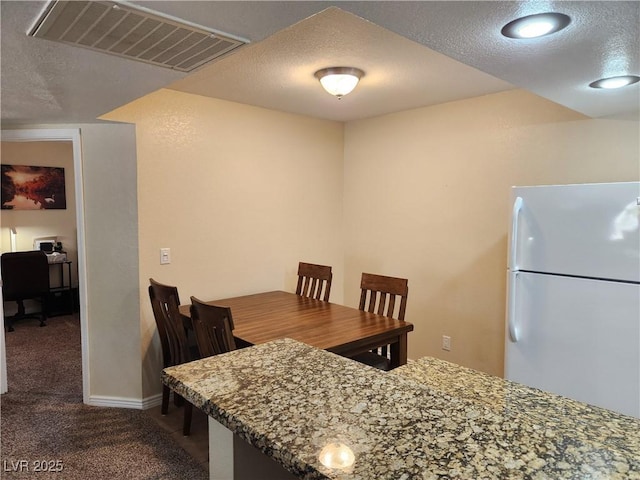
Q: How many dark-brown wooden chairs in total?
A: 4